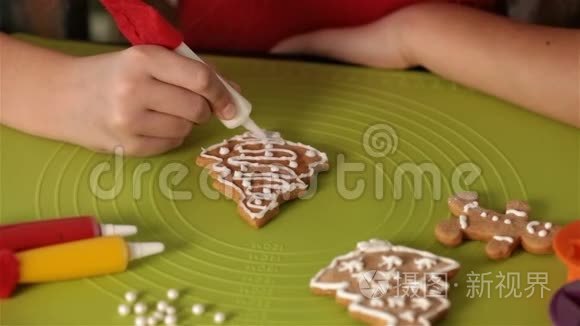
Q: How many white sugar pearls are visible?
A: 12